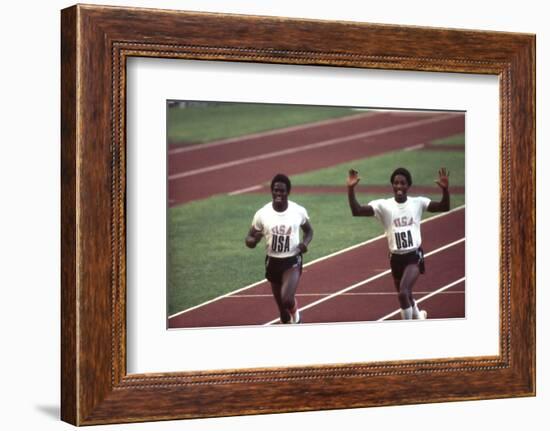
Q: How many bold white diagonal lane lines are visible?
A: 3